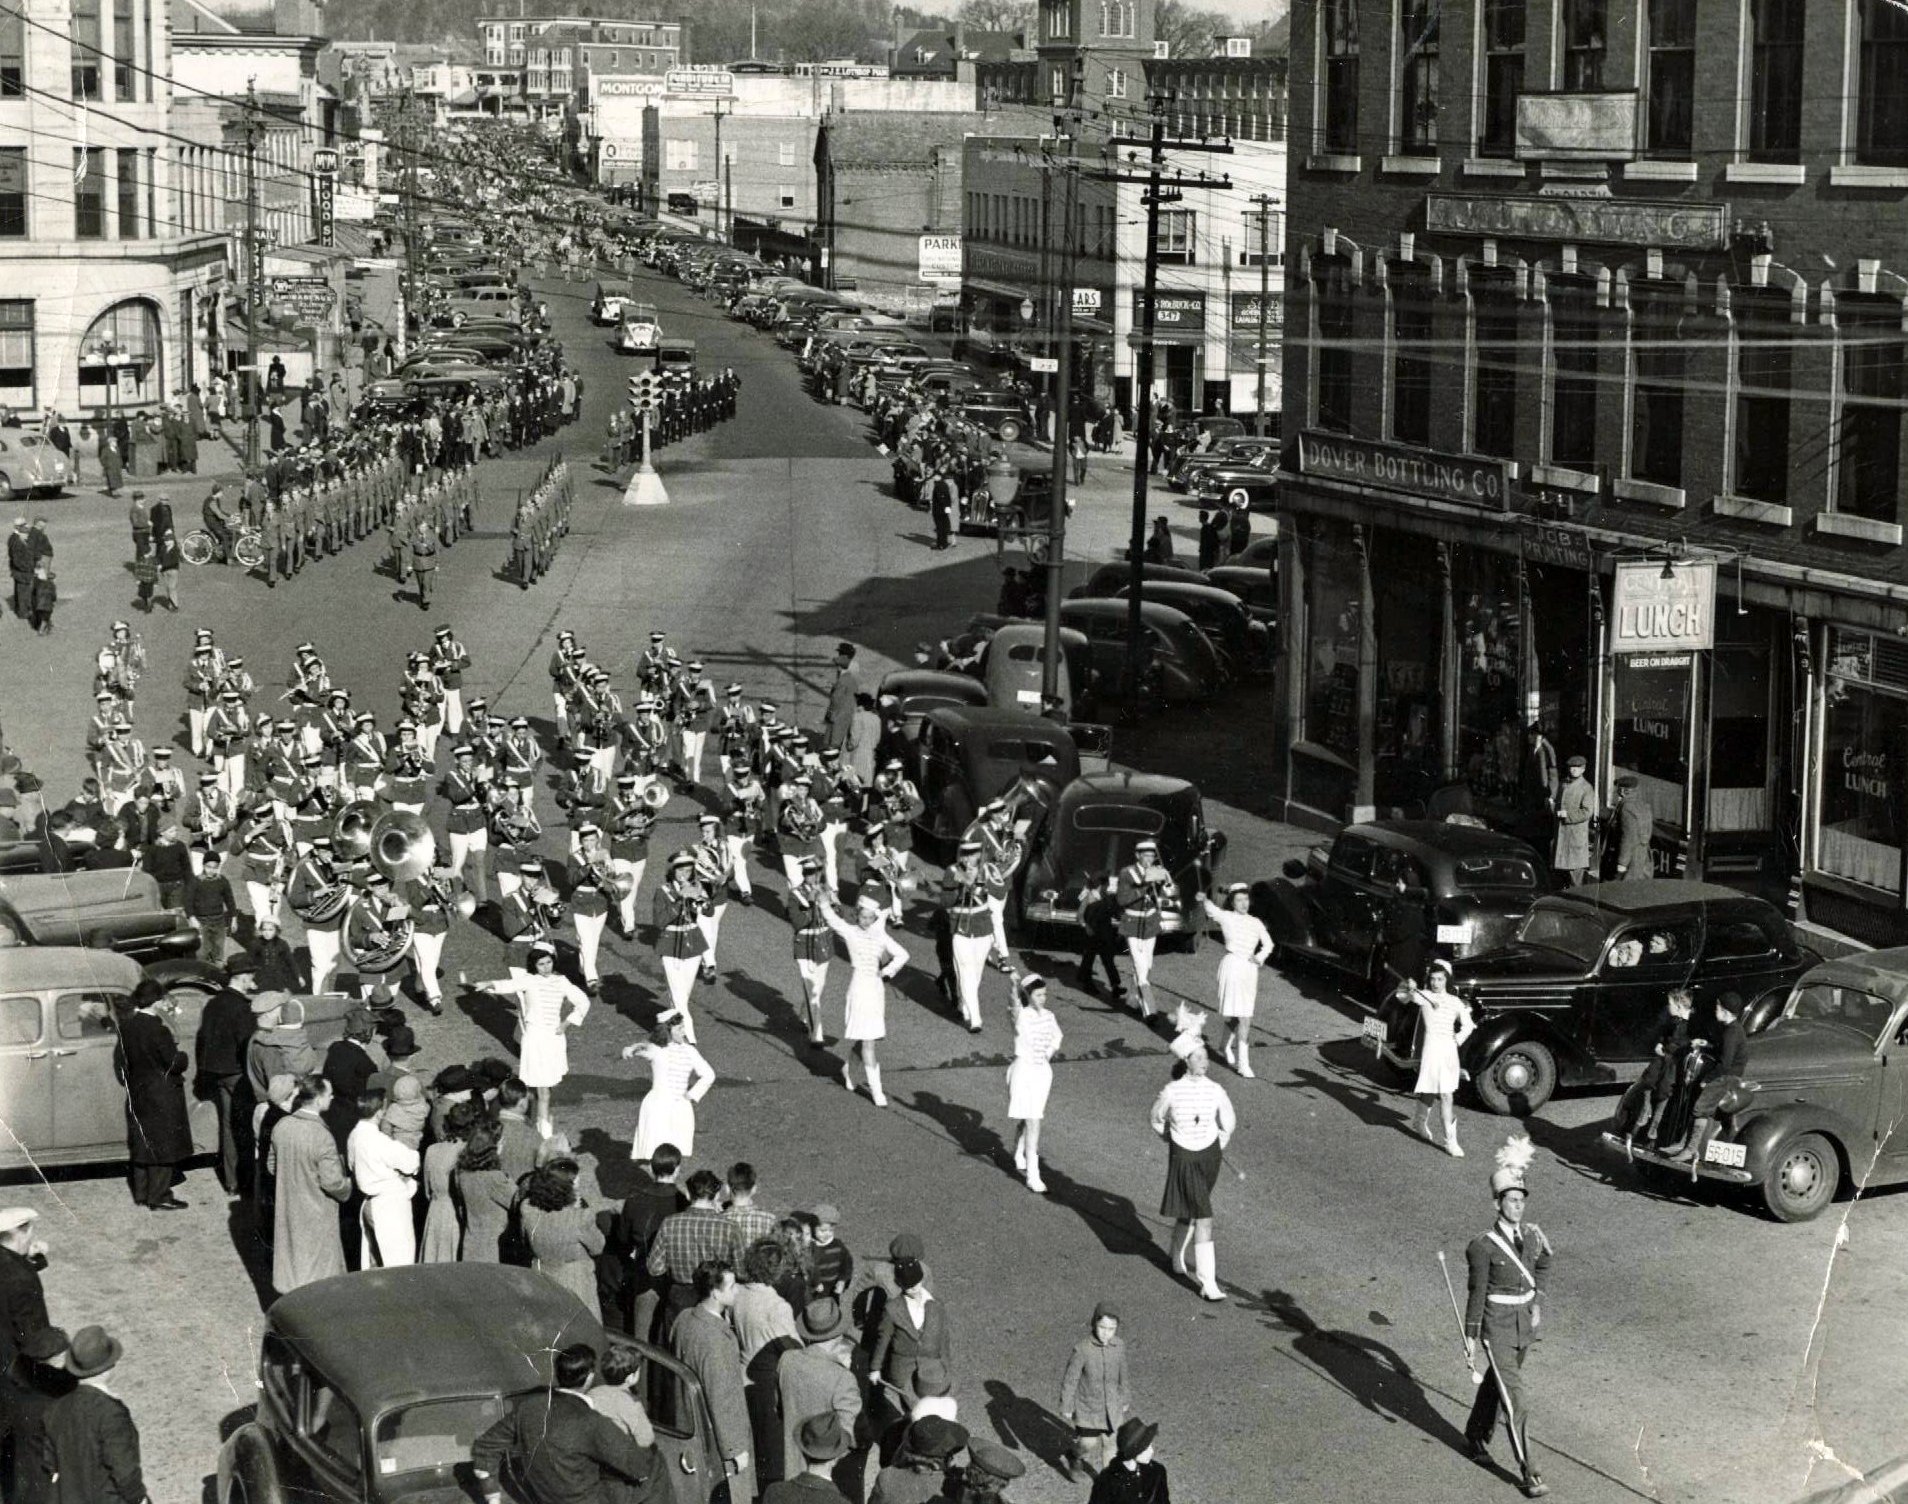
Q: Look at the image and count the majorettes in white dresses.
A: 6